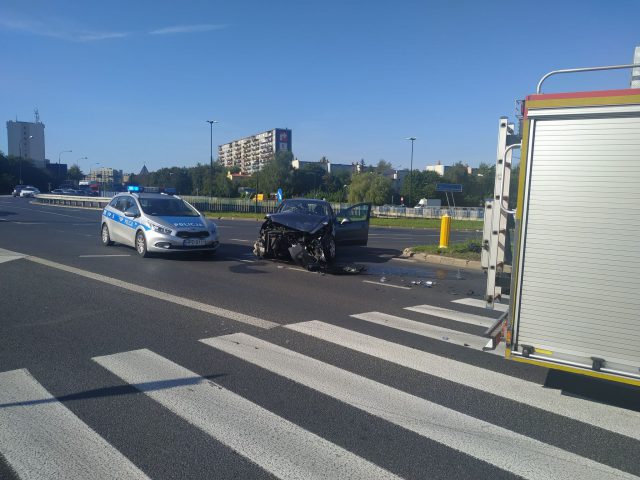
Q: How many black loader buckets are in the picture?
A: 0